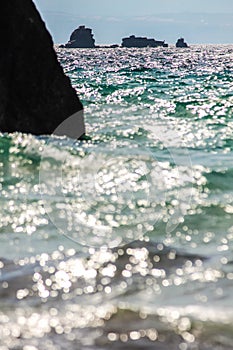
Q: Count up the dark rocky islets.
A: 3